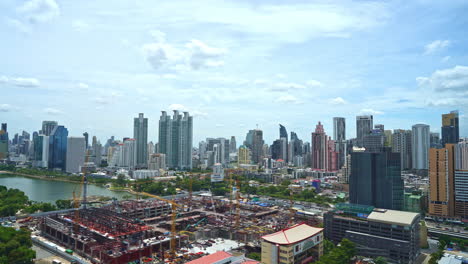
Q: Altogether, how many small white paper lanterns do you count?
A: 0